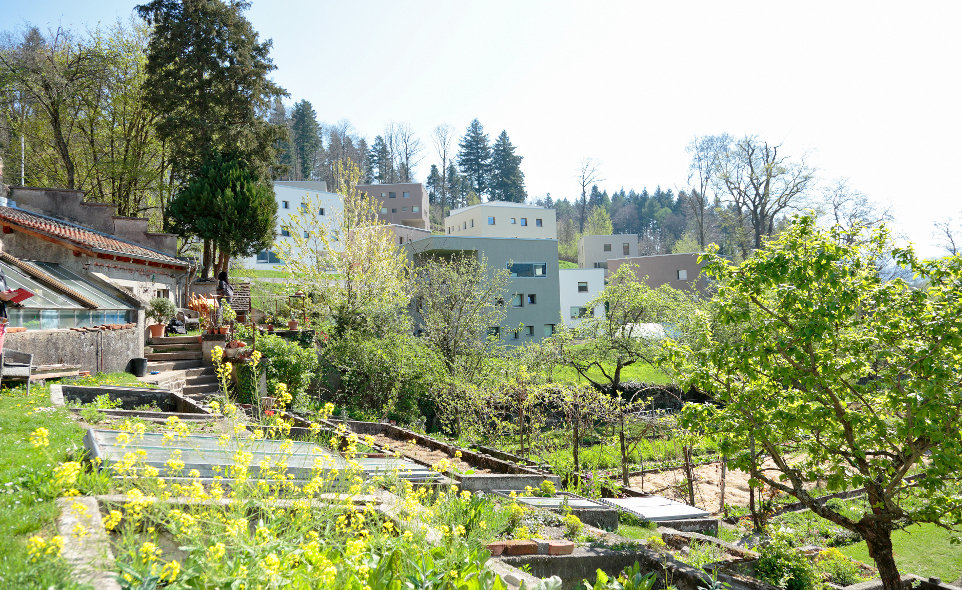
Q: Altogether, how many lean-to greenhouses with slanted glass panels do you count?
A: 1